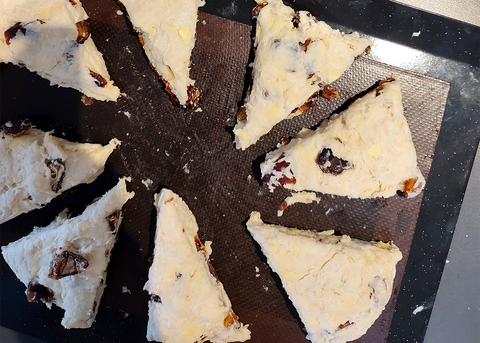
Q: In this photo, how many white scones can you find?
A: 8